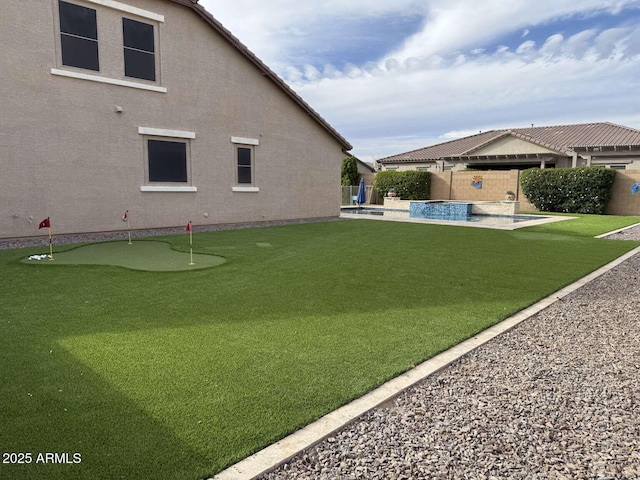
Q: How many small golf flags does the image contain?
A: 3